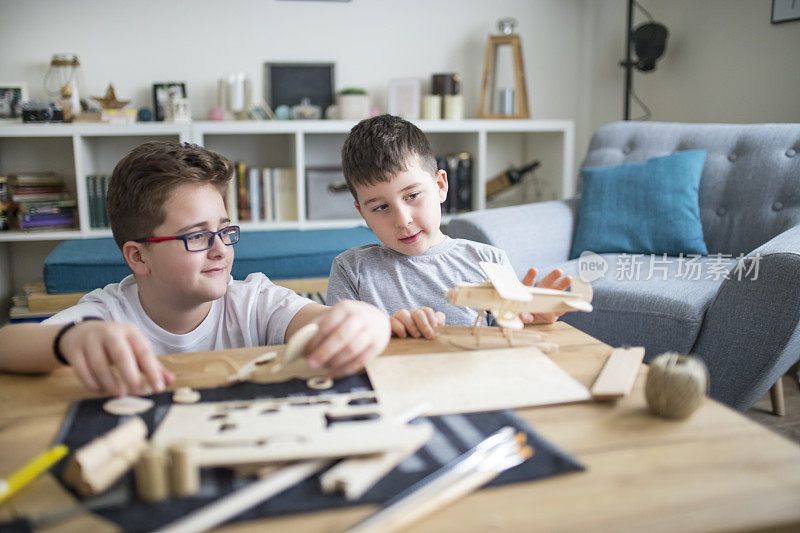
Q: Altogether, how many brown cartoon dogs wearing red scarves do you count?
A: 0